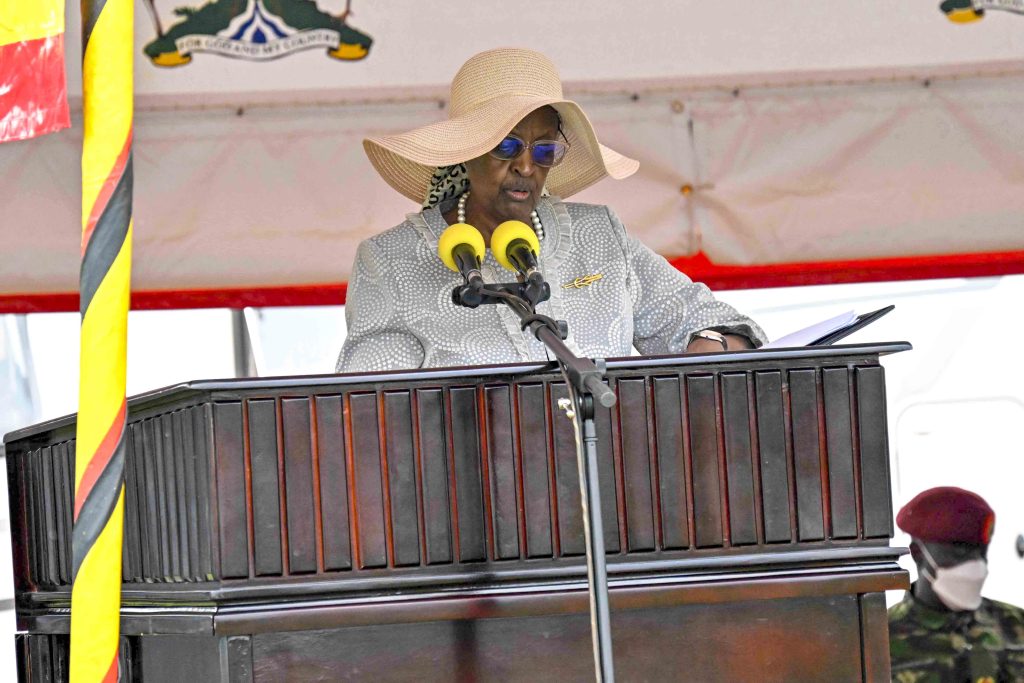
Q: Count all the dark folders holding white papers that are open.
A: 1